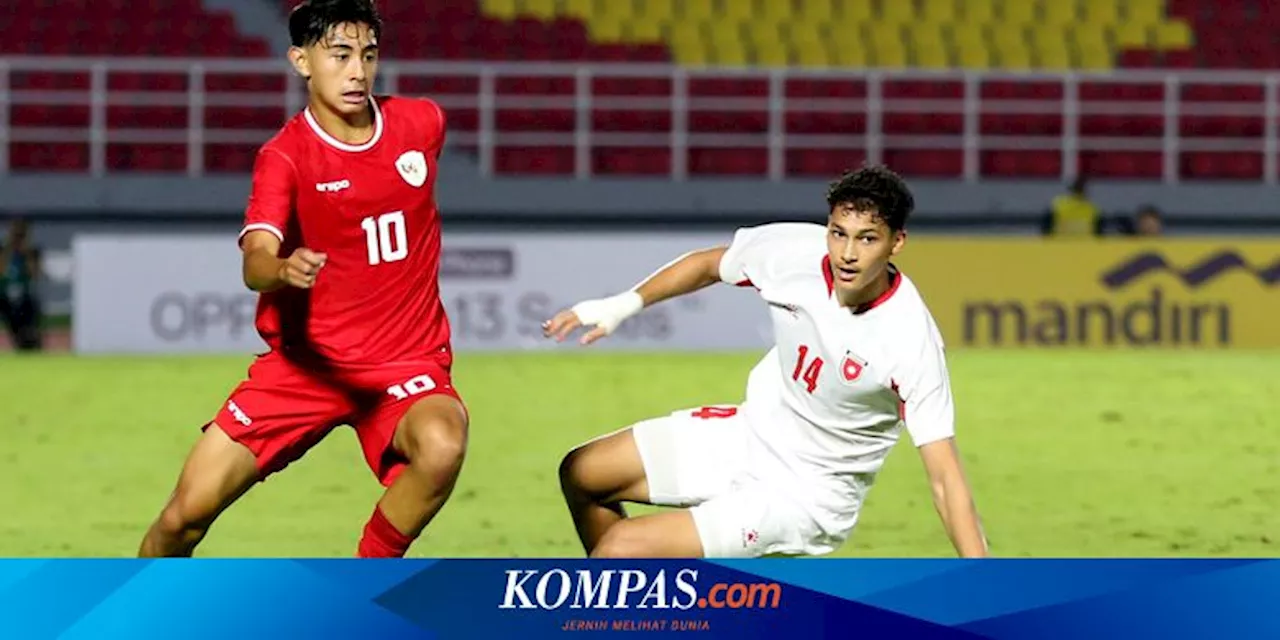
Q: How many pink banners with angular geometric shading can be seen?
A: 0